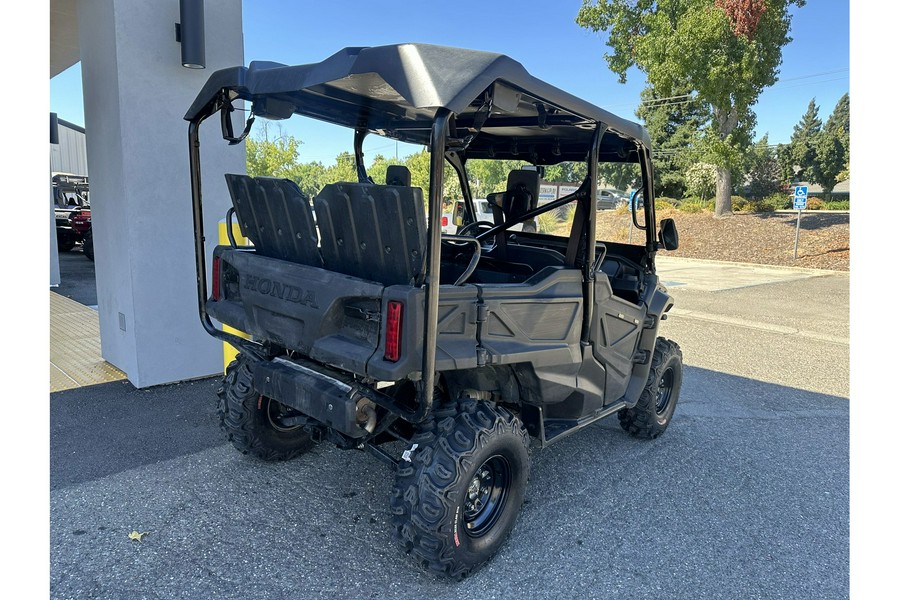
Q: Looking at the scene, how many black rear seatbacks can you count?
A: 2